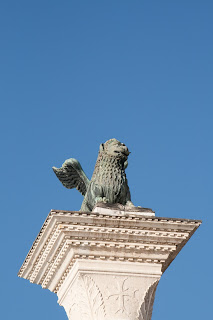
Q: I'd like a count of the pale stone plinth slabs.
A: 1